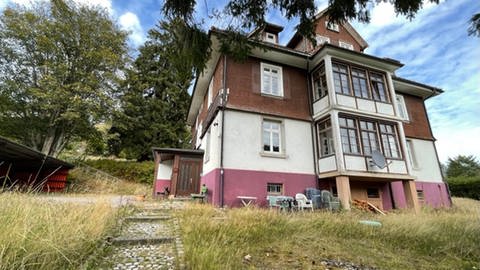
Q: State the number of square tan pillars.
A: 2